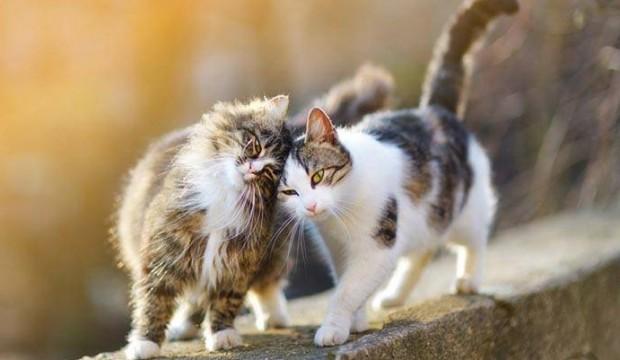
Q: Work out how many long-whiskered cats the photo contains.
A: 2